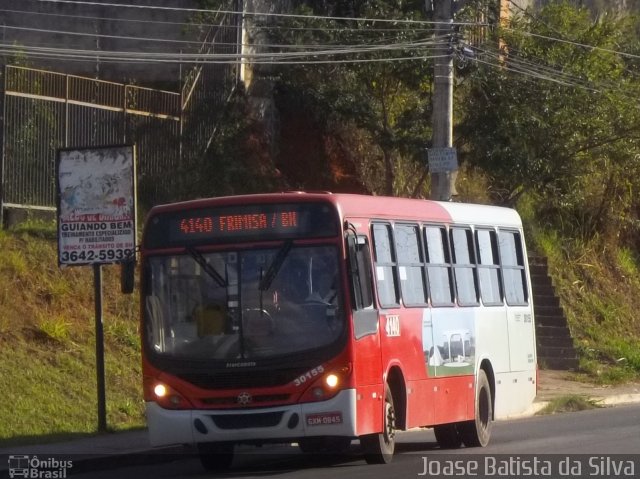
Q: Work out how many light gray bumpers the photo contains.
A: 1